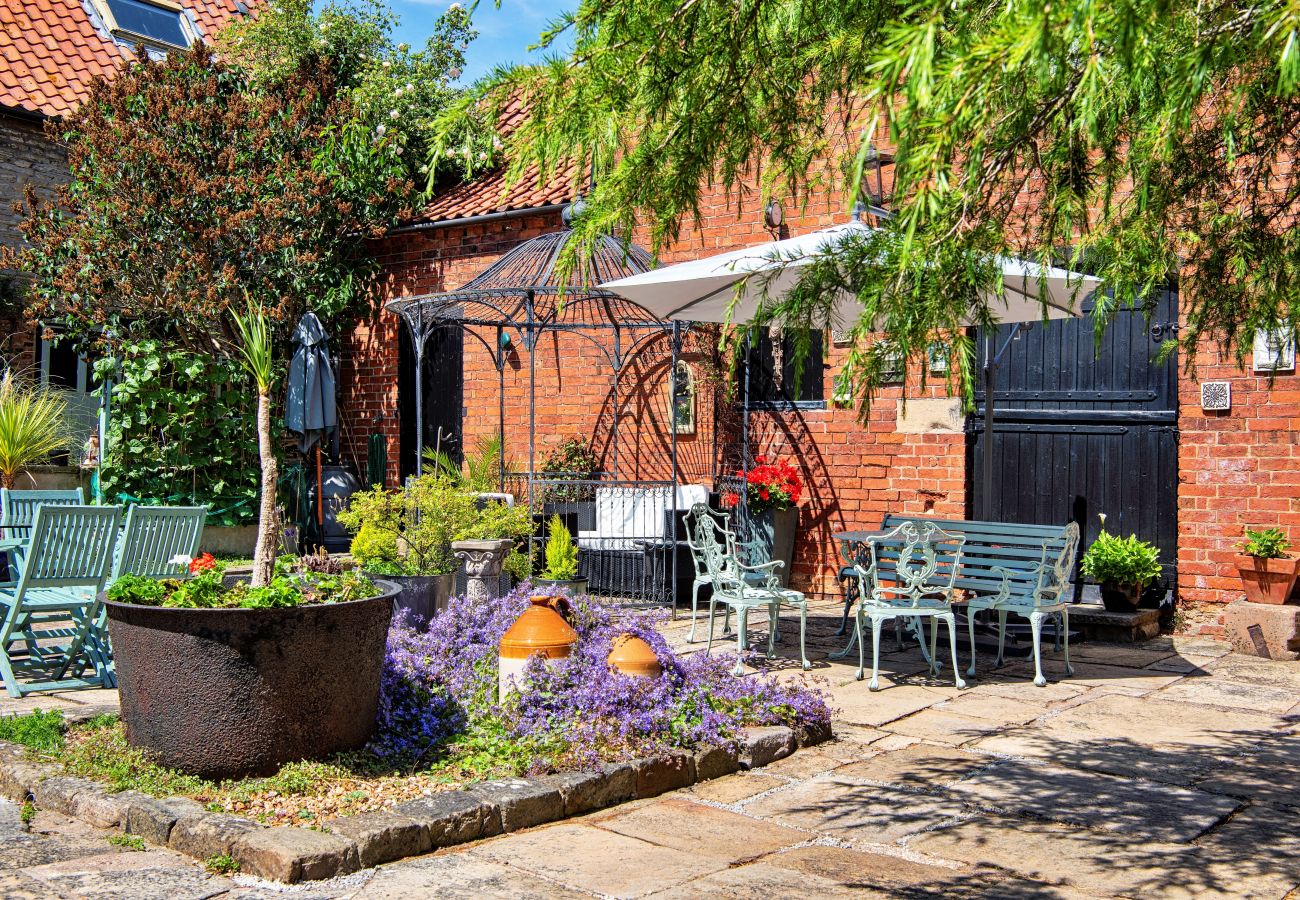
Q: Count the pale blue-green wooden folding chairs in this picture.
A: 3